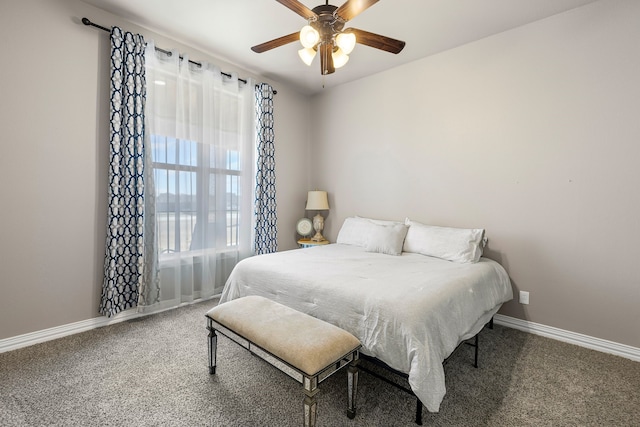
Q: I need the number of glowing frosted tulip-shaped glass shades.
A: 4